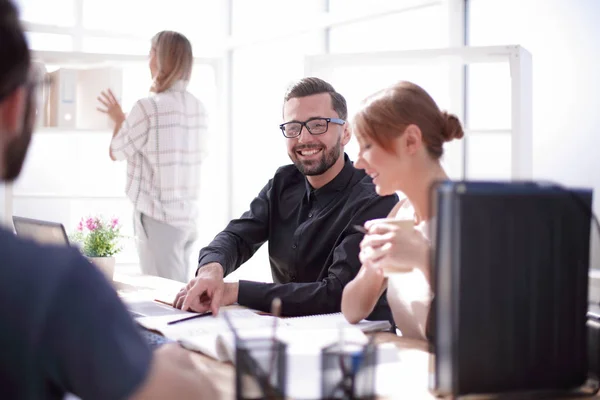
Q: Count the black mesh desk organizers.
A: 2